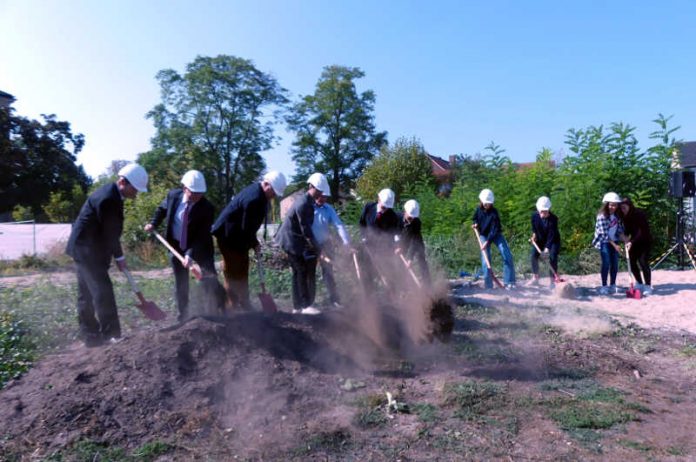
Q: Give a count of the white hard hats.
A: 9